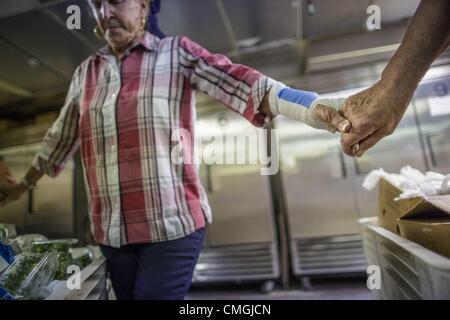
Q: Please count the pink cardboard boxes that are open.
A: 0